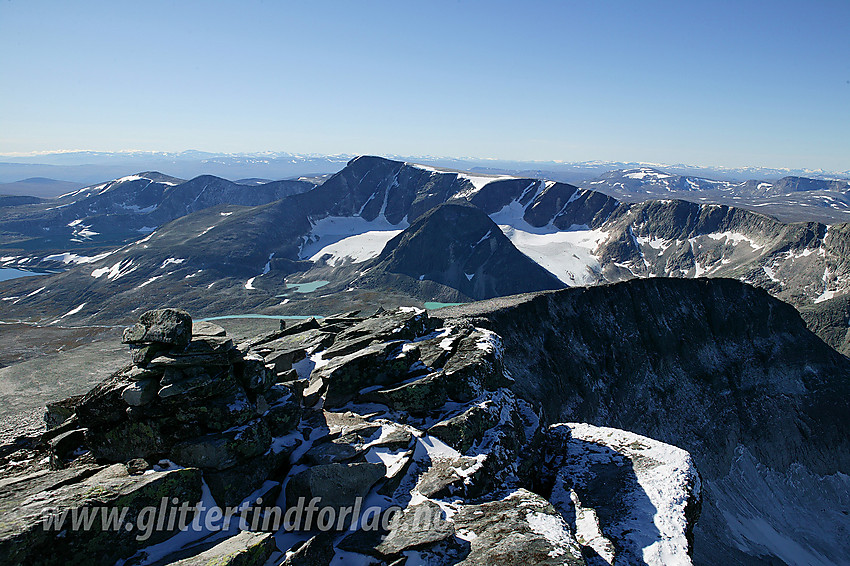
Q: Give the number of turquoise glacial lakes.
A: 3